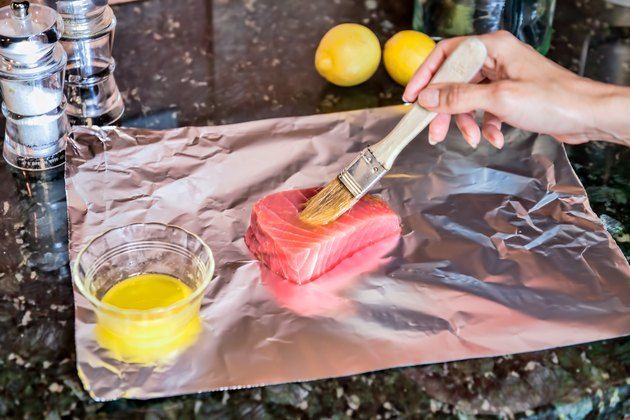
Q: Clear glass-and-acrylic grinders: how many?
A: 2